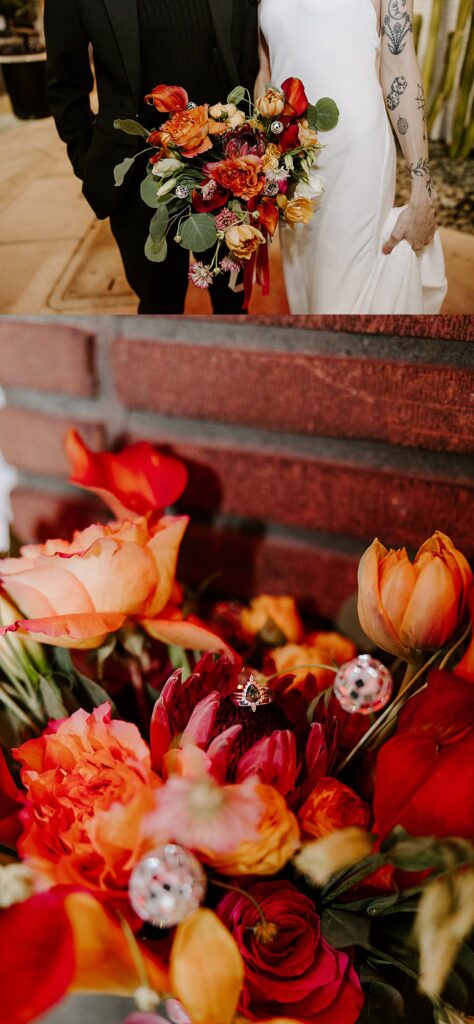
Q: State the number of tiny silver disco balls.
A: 6